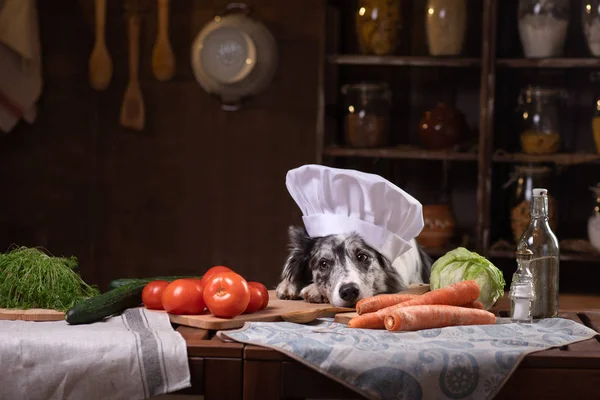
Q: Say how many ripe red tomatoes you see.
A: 6